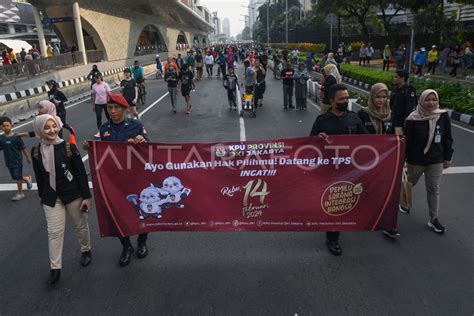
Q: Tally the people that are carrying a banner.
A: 2